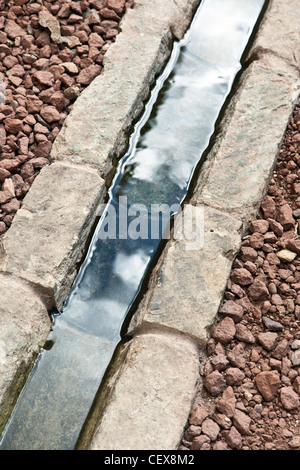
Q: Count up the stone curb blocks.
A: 8